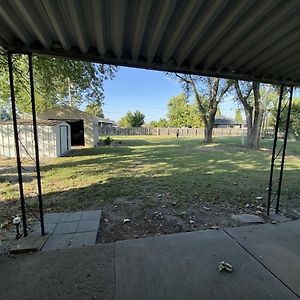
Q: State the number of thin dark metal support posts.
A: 4